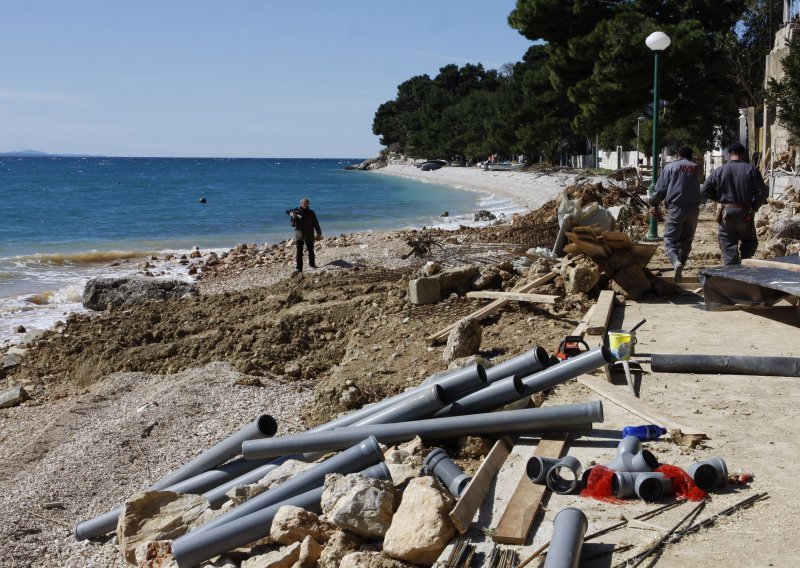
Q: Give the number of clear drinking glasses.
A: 0